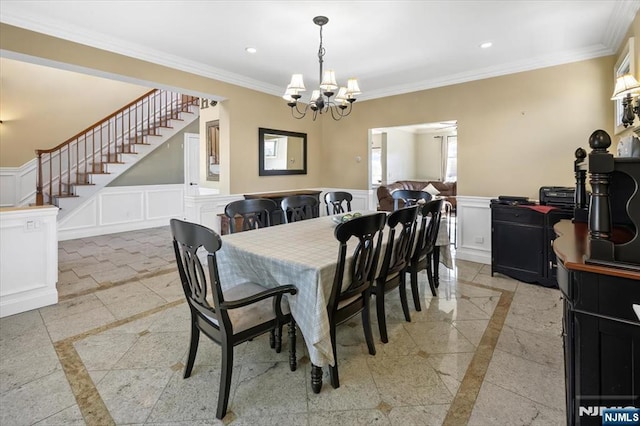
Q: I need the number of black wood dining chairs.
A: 8